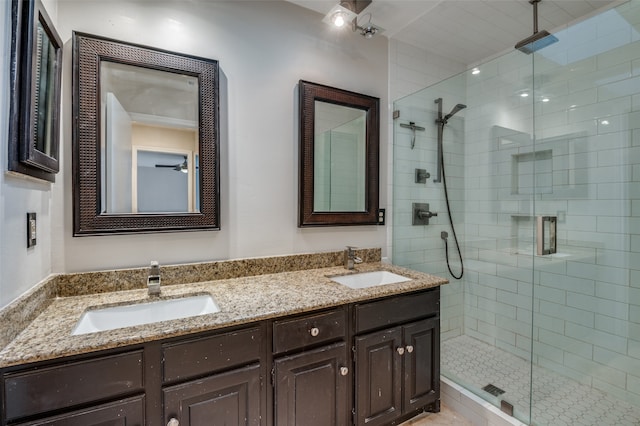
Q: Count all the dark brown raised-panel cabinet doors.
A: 5